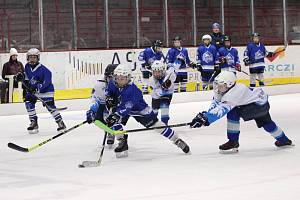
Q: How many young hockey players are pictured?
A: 10